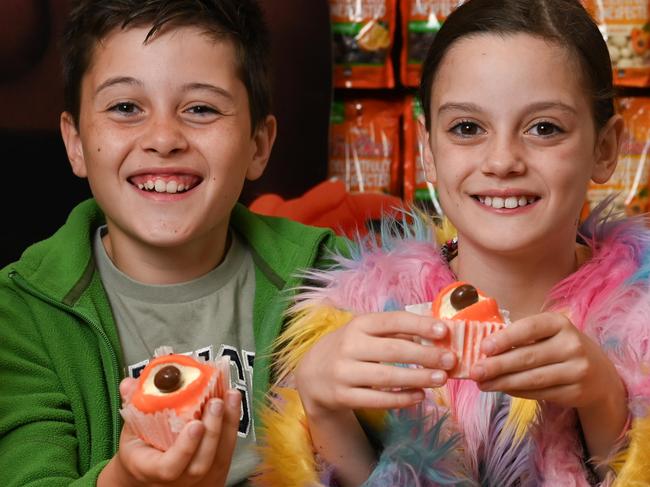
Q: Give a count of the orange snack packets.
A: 6